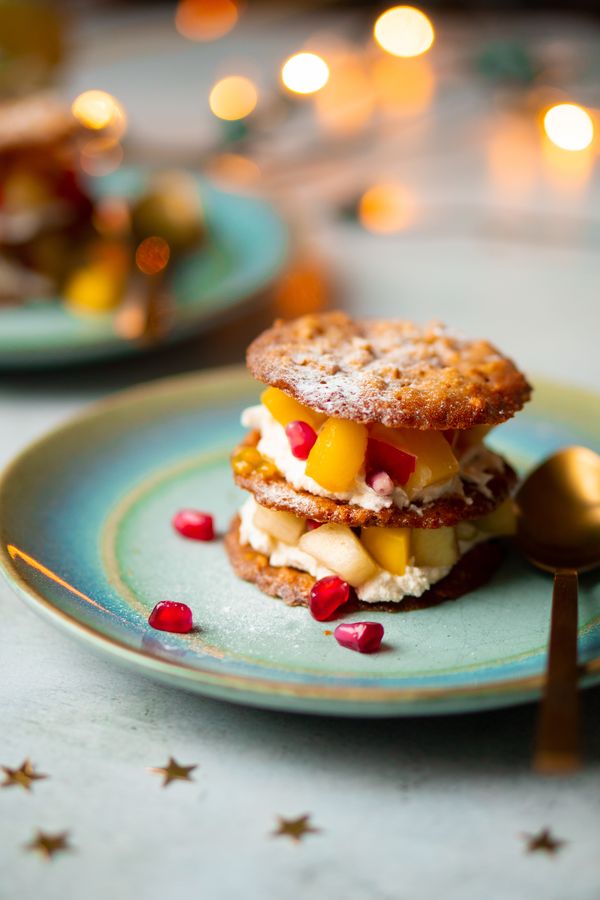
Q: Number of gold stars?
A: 5